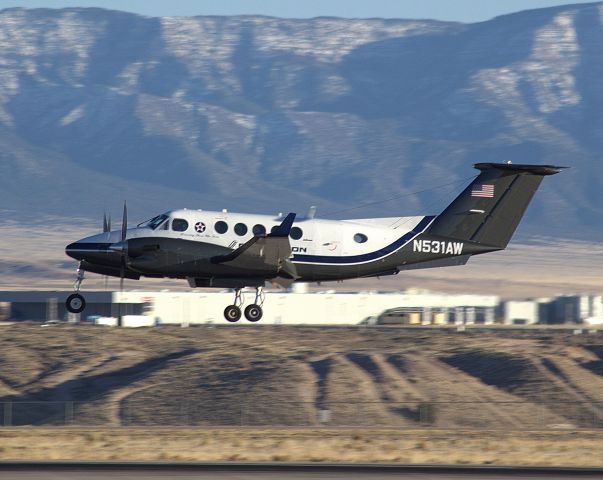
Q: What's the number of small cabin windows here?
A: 6